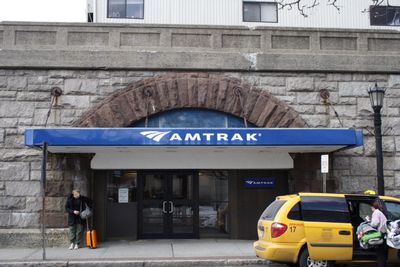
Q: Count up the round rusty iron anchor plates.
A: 4